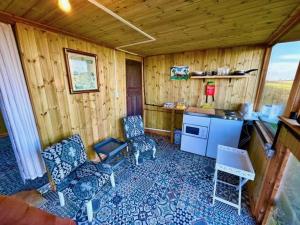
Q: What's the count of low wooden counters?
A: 1